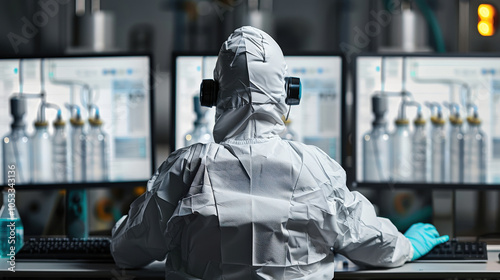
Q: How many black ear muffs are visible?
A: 2